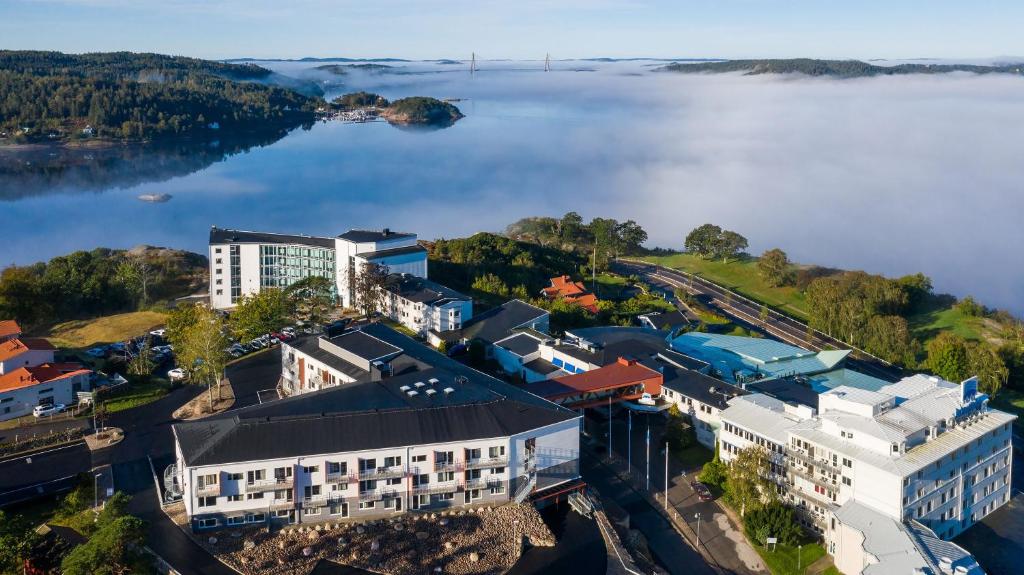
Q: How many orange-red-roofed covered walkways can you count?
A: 1